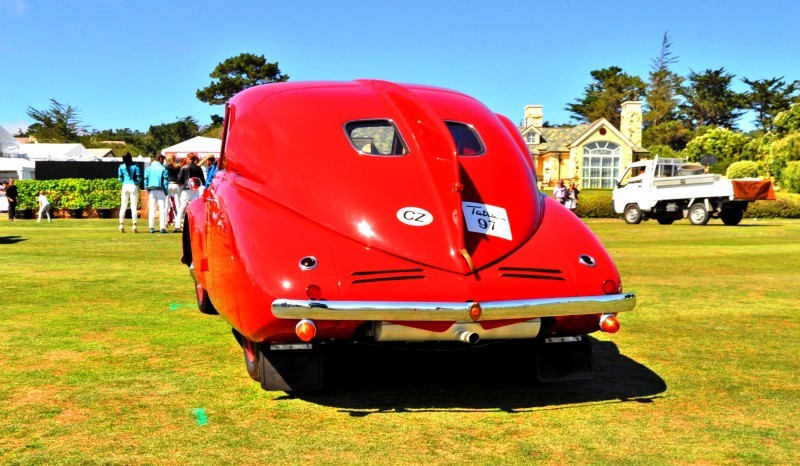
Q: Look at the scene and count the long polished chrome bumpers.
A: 1